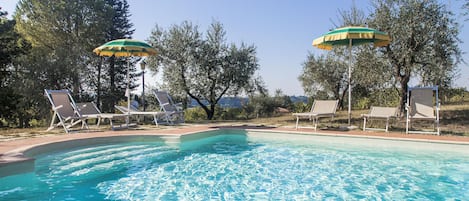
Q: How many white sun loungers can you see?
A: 7